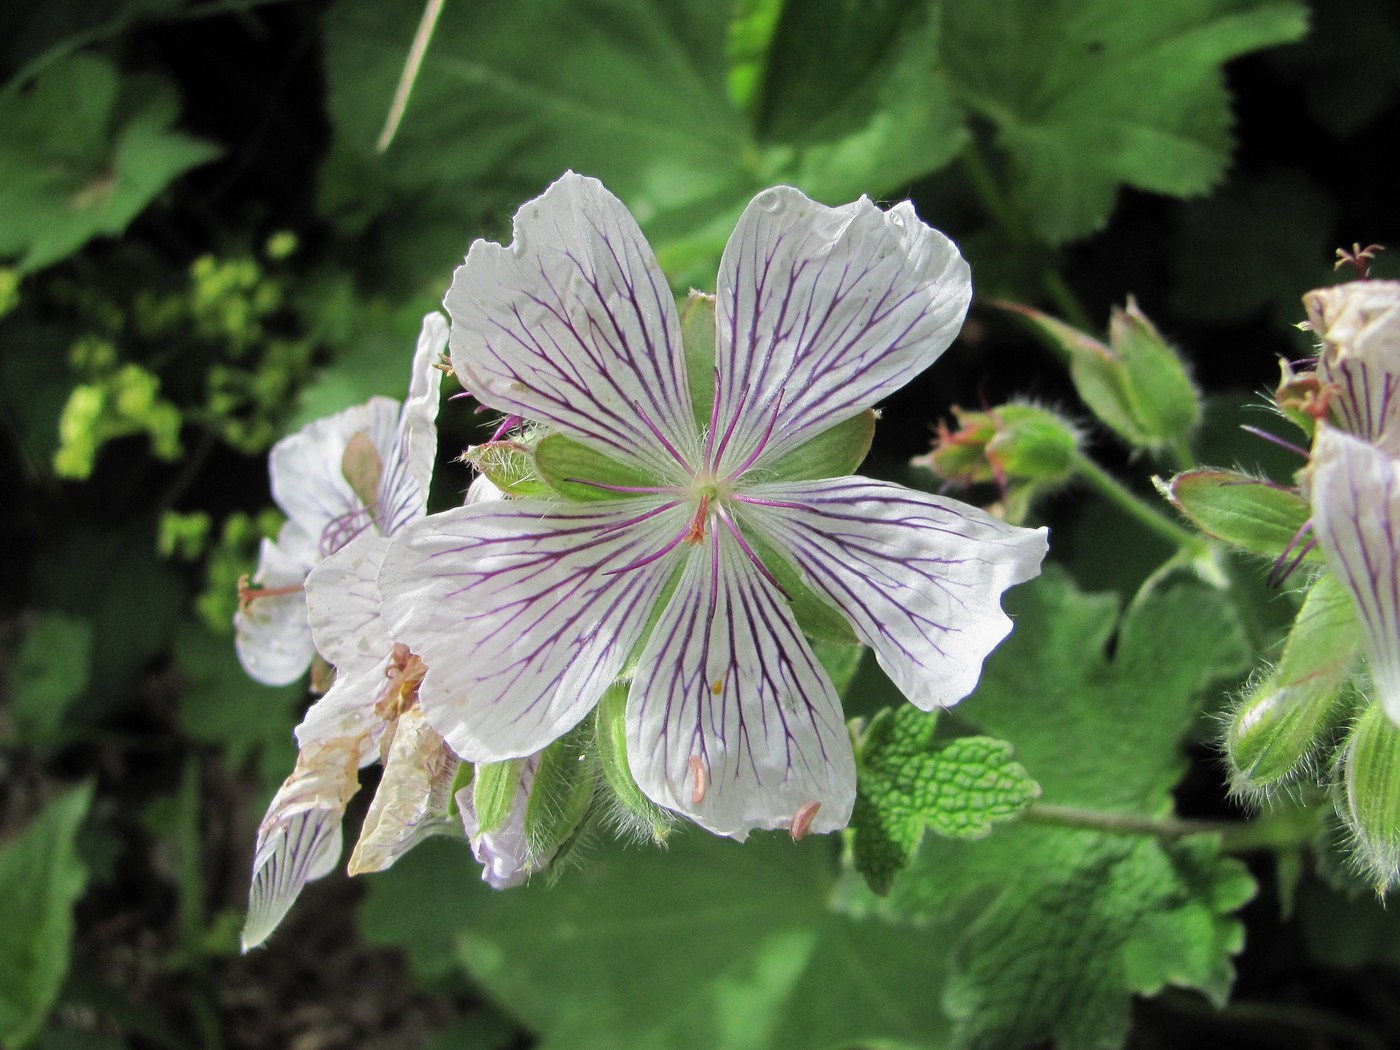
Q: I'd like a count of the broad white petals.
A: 5